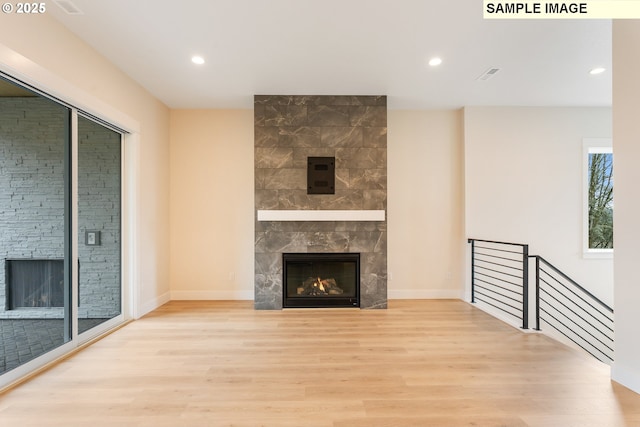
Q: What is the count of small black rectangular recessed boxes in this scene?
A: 1